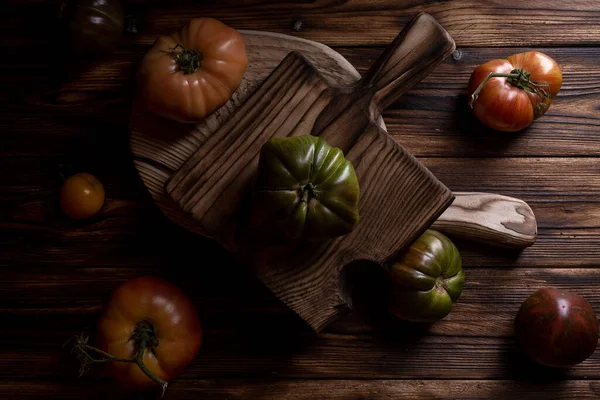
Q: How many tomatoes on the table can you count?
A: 8